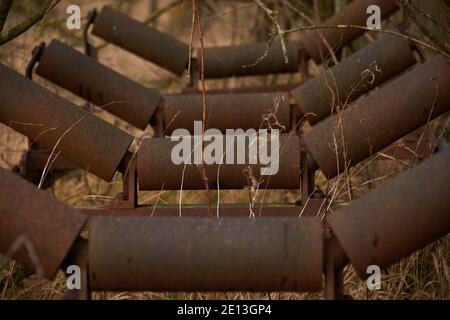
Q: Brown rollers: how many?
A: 12